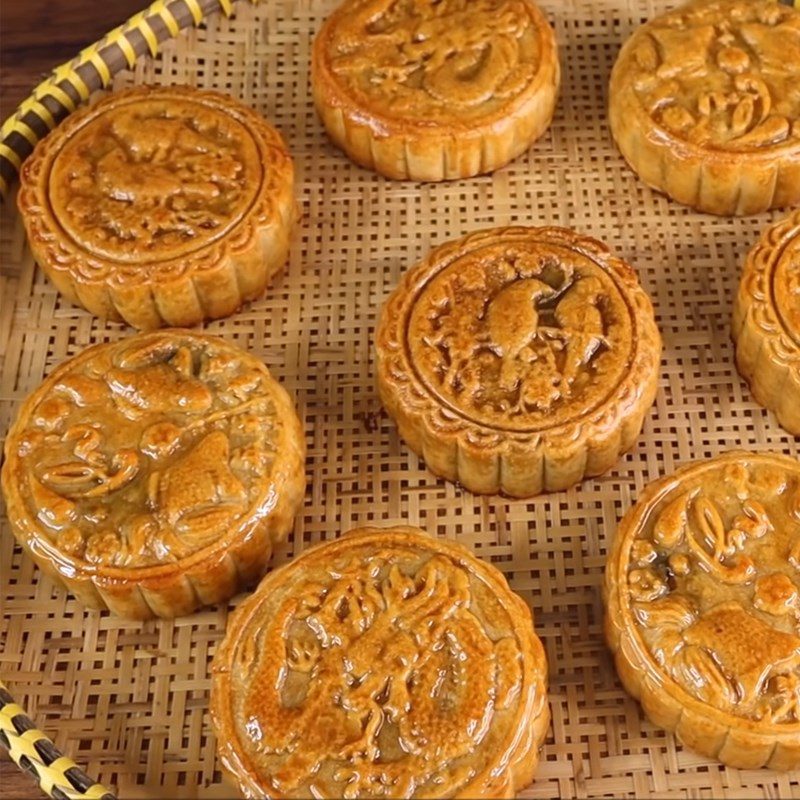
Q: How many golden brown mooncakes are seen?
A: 8